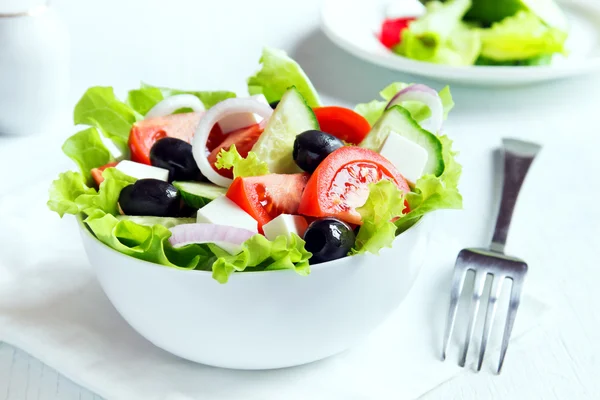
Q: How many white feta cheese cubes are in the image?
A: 5